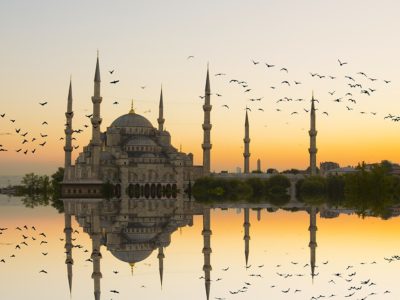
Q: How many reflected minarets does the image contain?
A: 6